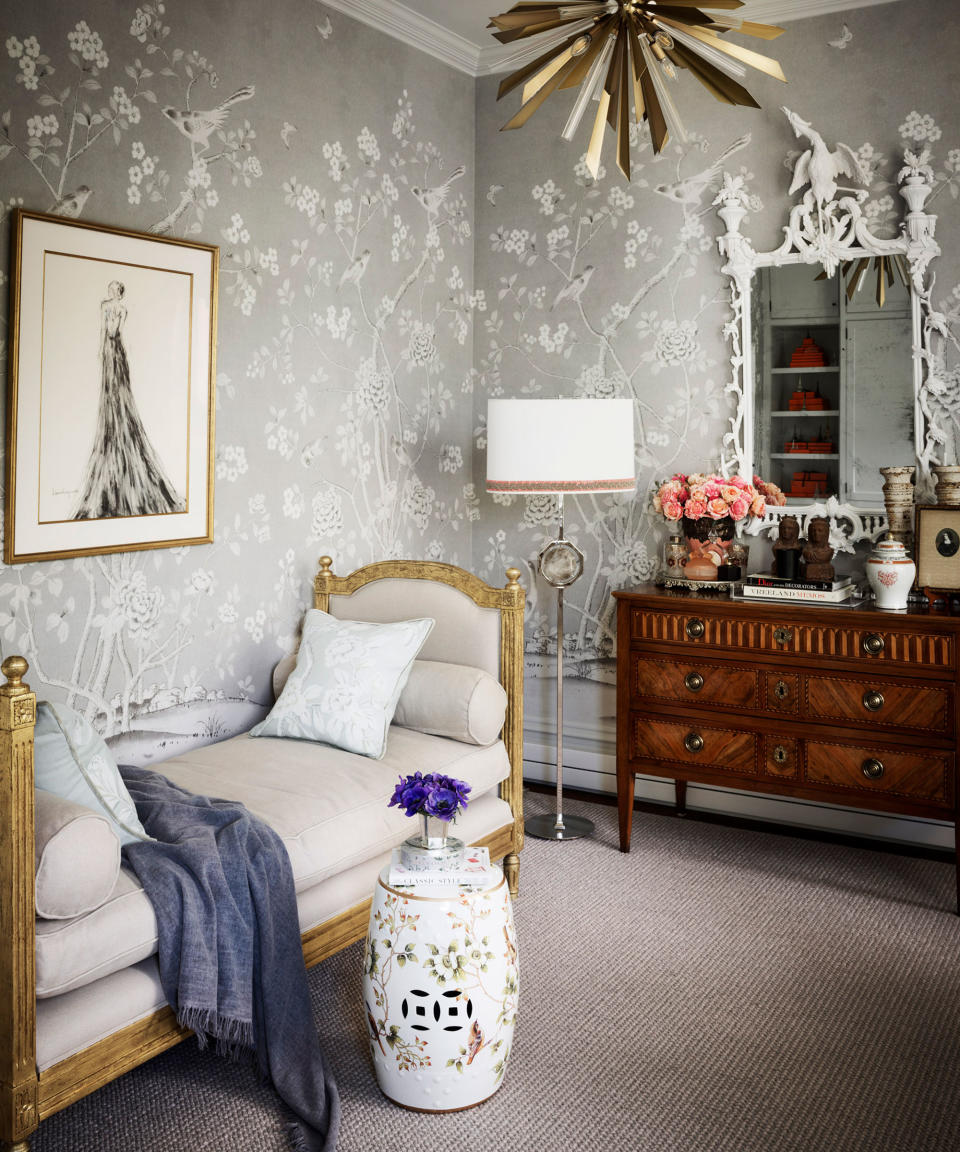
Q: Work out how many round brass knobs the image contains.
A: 6